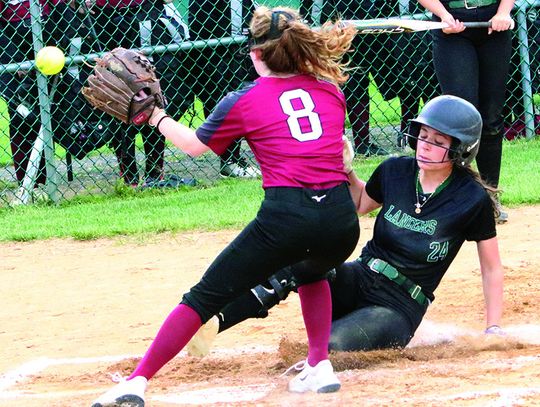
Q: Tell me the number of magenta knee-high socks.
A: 2